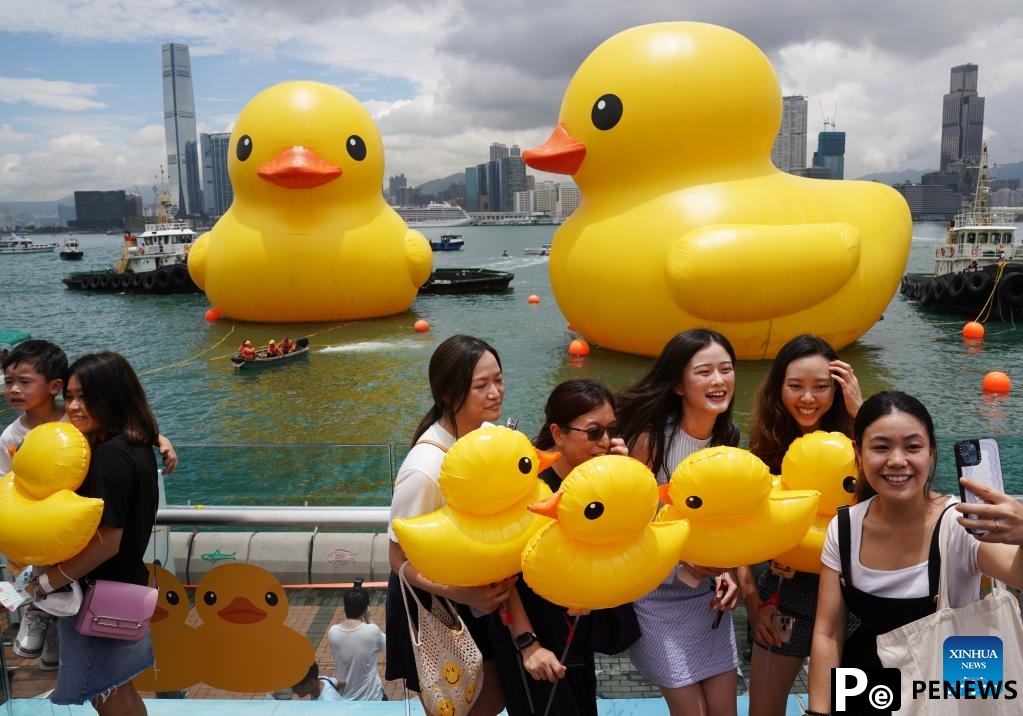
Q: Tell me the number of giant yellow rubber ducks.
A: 2